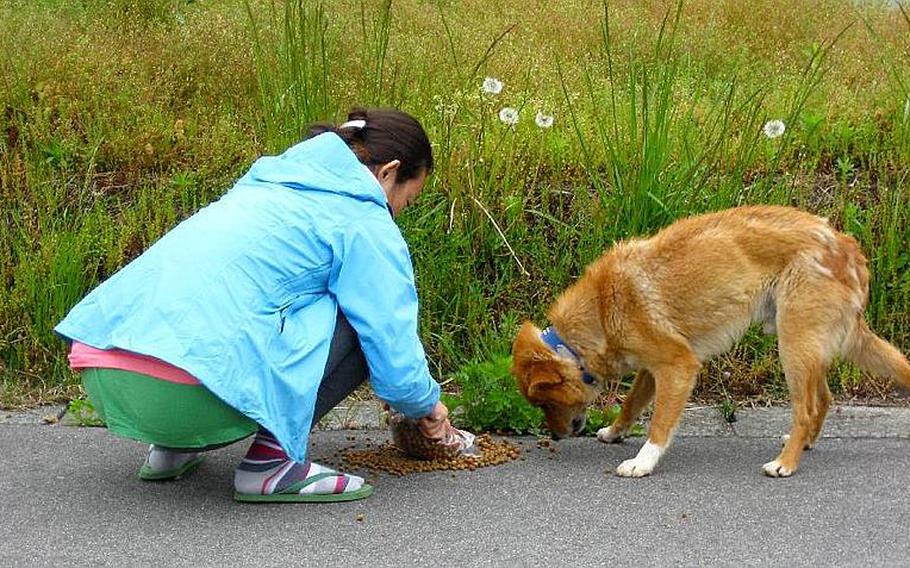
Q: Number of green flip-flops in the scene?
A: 2